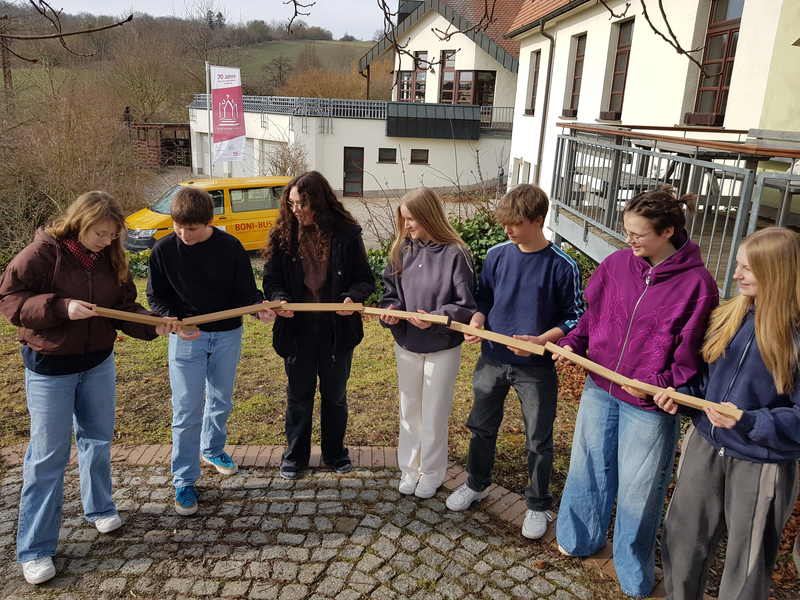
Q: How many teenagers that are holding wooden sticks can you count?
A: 7